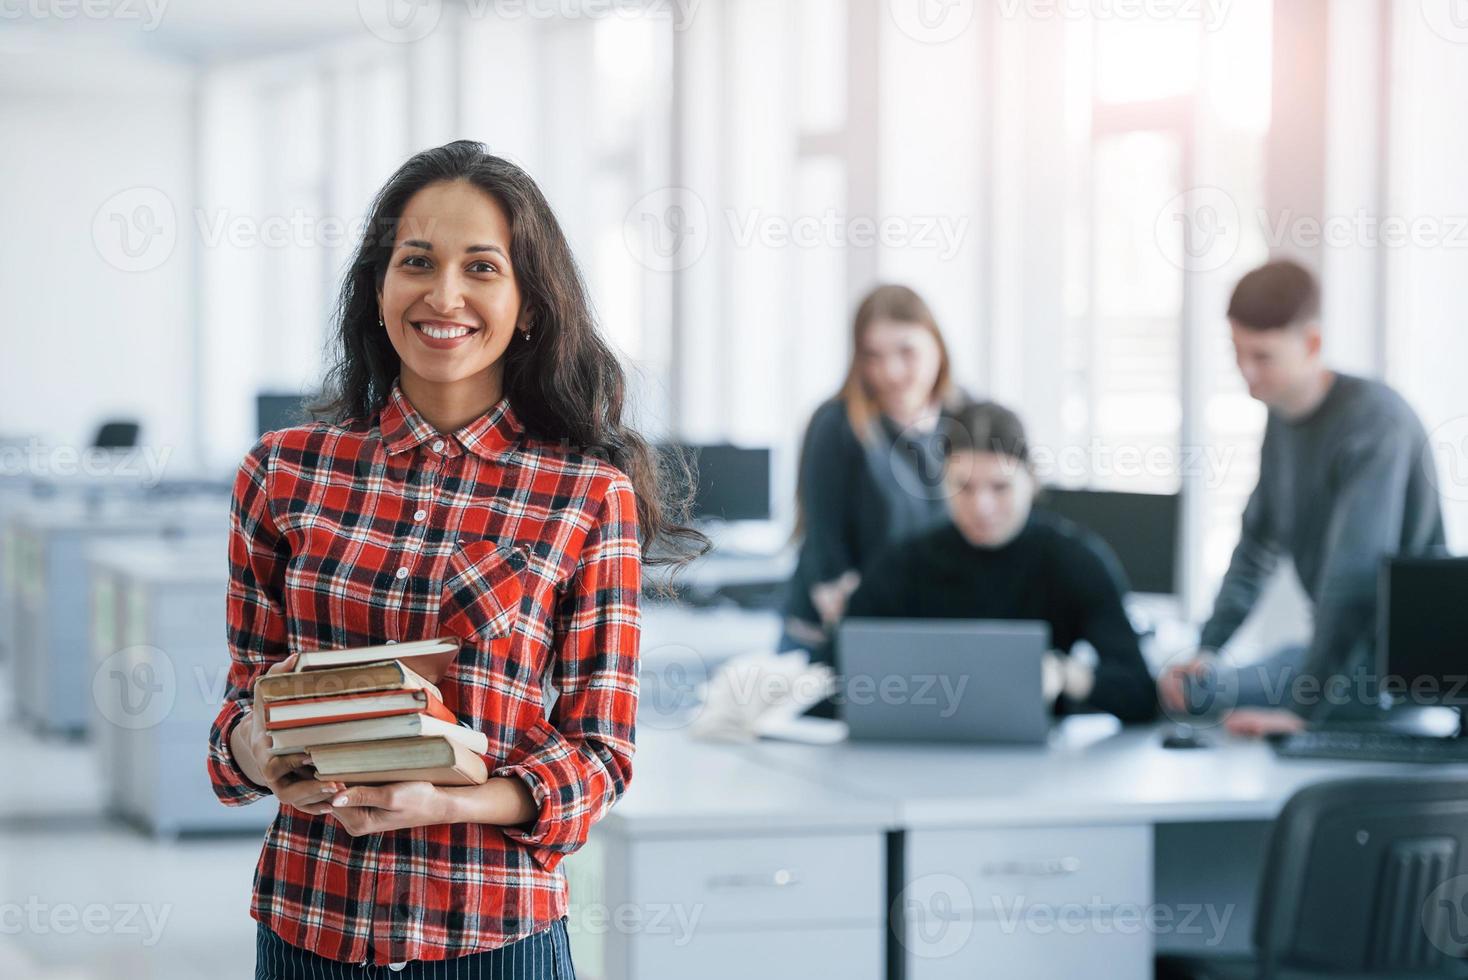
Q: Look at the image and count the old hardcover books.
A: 5